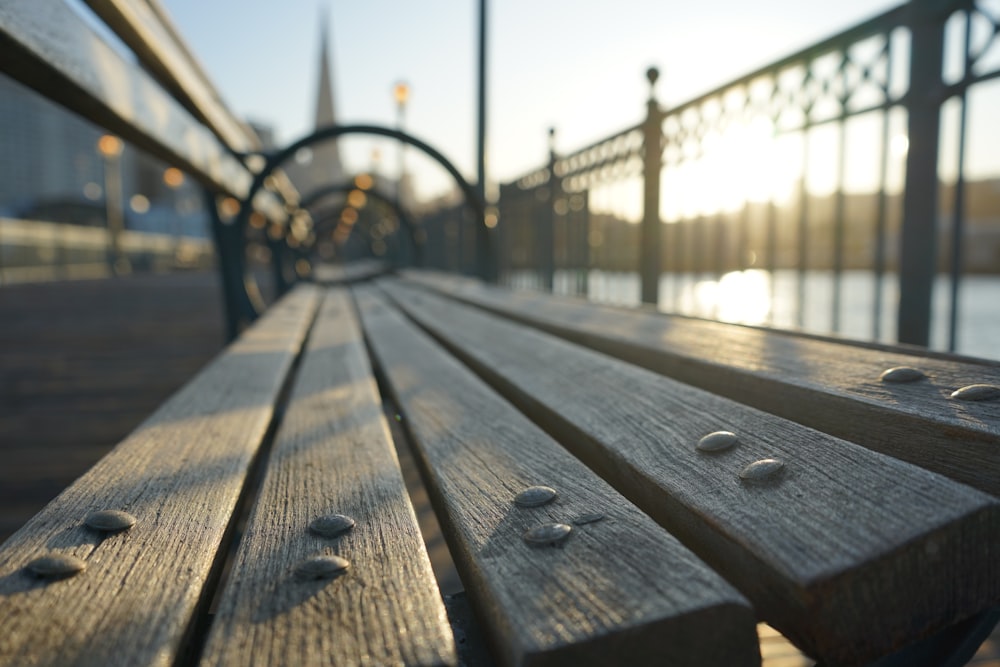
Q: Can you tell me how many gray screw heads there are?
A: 10